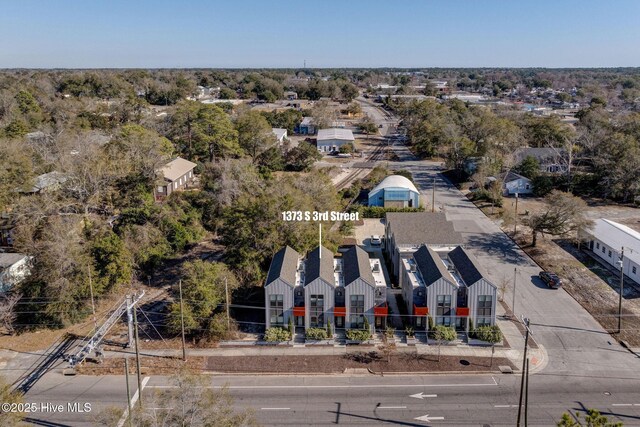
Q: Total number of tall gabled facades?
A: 5